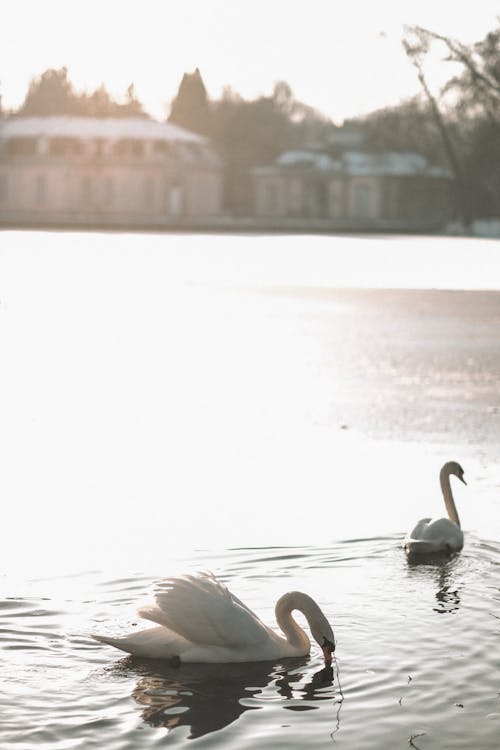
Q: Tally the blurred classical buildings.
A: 2